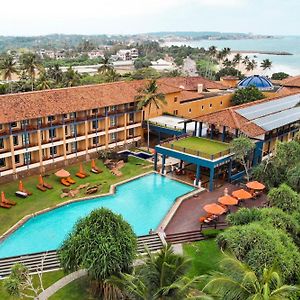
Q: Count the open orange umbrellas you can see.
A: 5